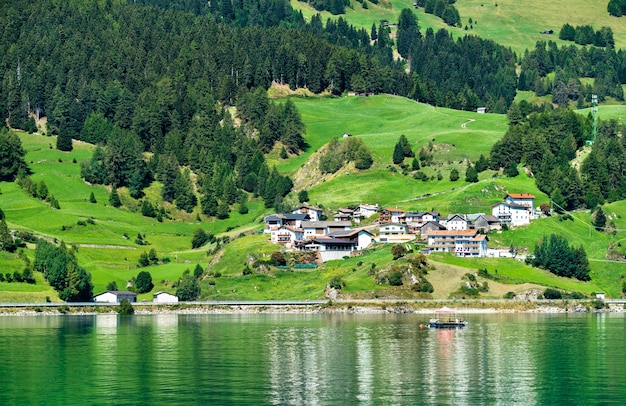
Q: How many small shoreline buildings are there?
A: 2